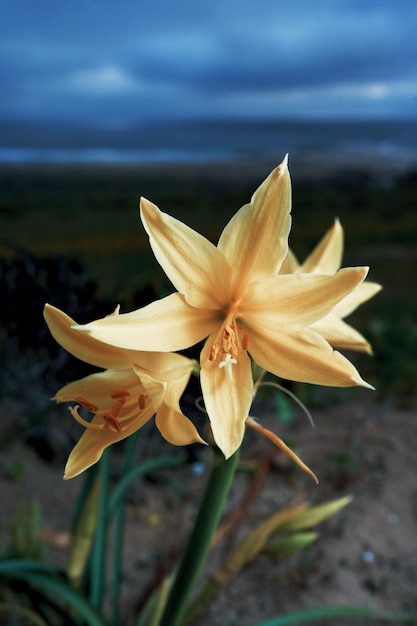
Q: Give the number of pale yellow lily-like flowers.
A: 3